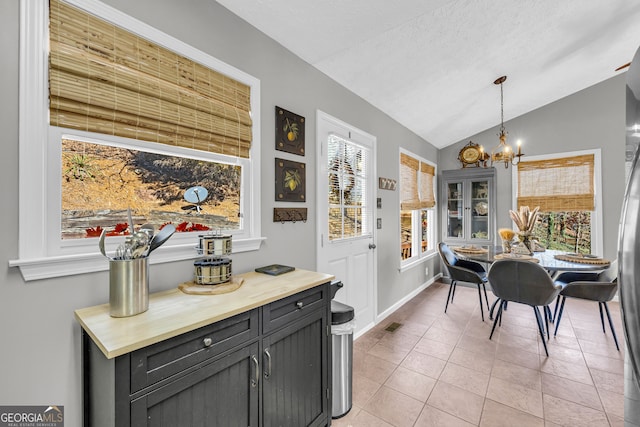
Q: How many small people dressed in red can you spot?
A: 0